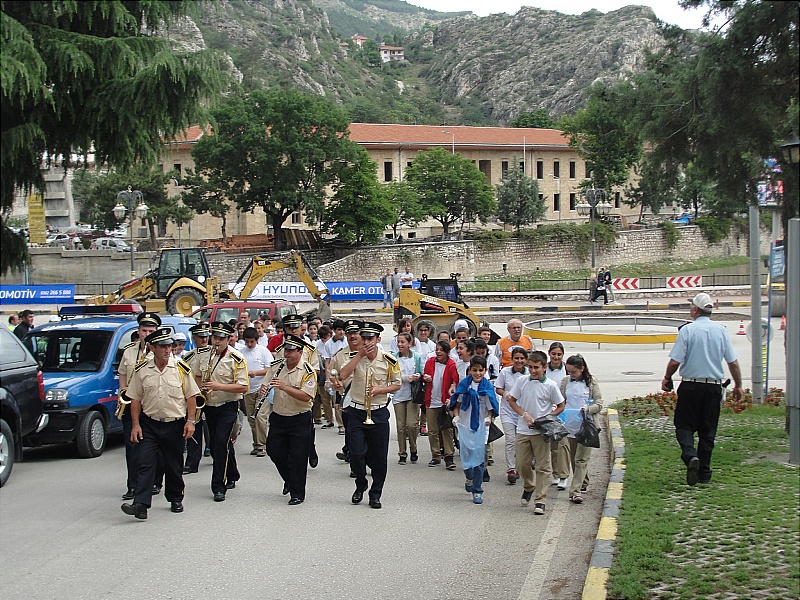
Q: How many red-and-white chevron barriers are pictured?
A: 2